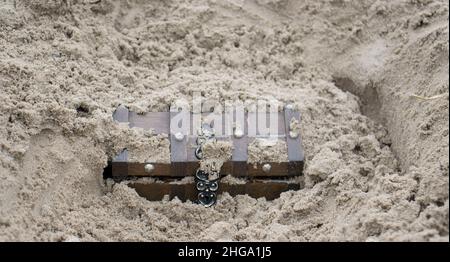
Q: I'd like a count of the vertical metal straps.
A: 4